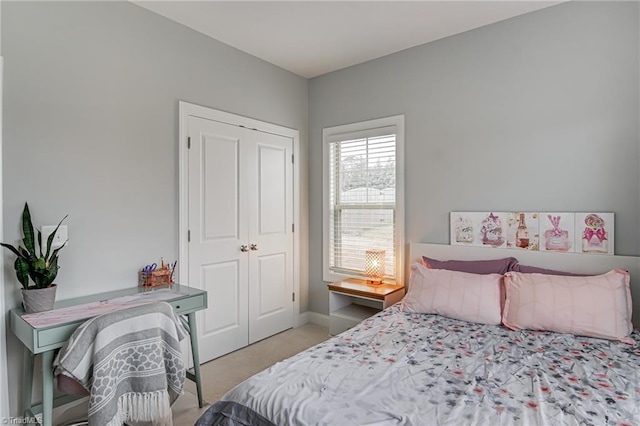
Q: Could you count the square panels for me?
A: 5